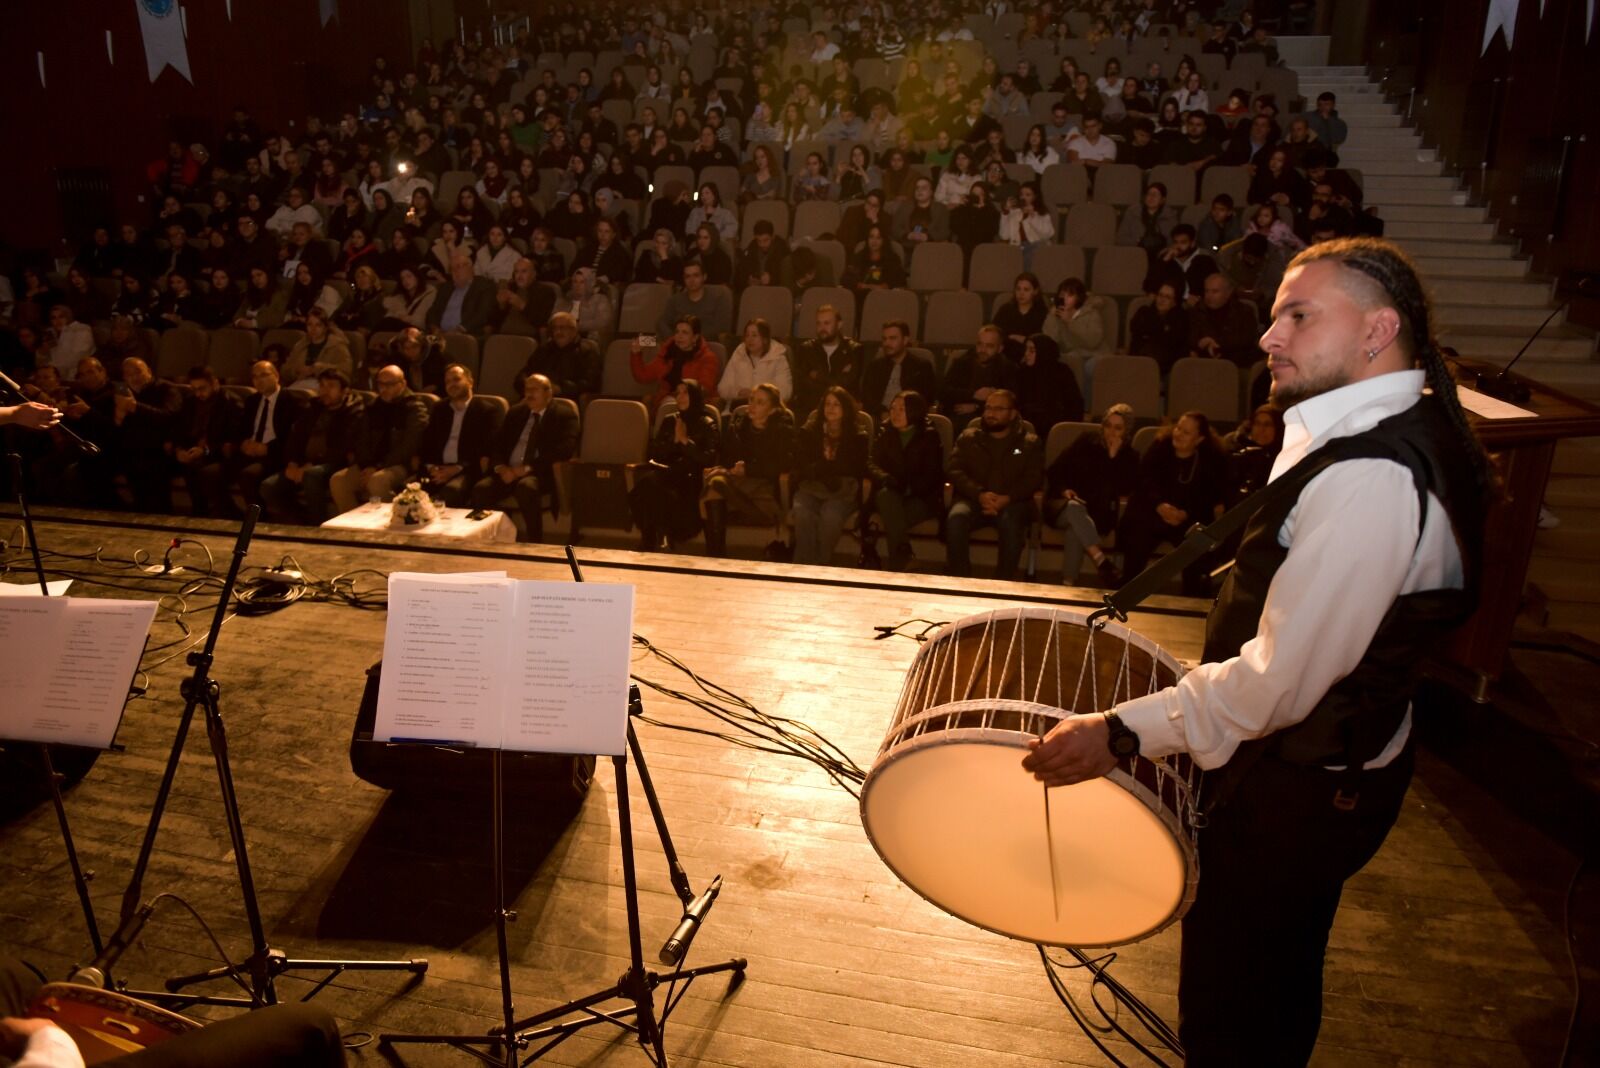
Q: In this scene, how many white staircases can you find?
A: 1